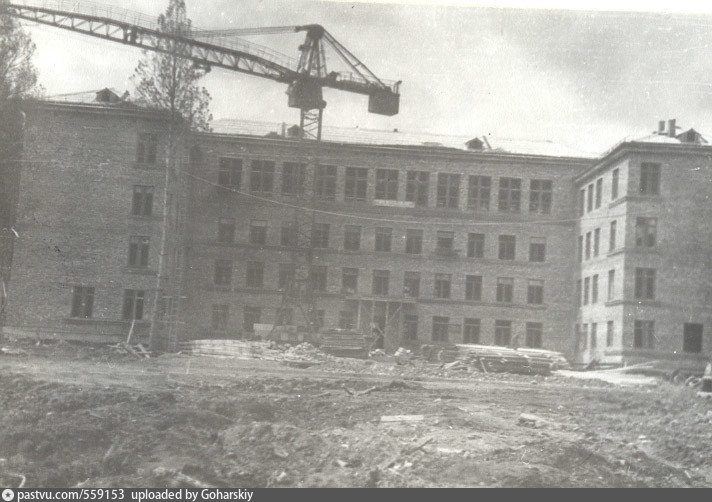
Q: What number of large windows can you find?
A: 11